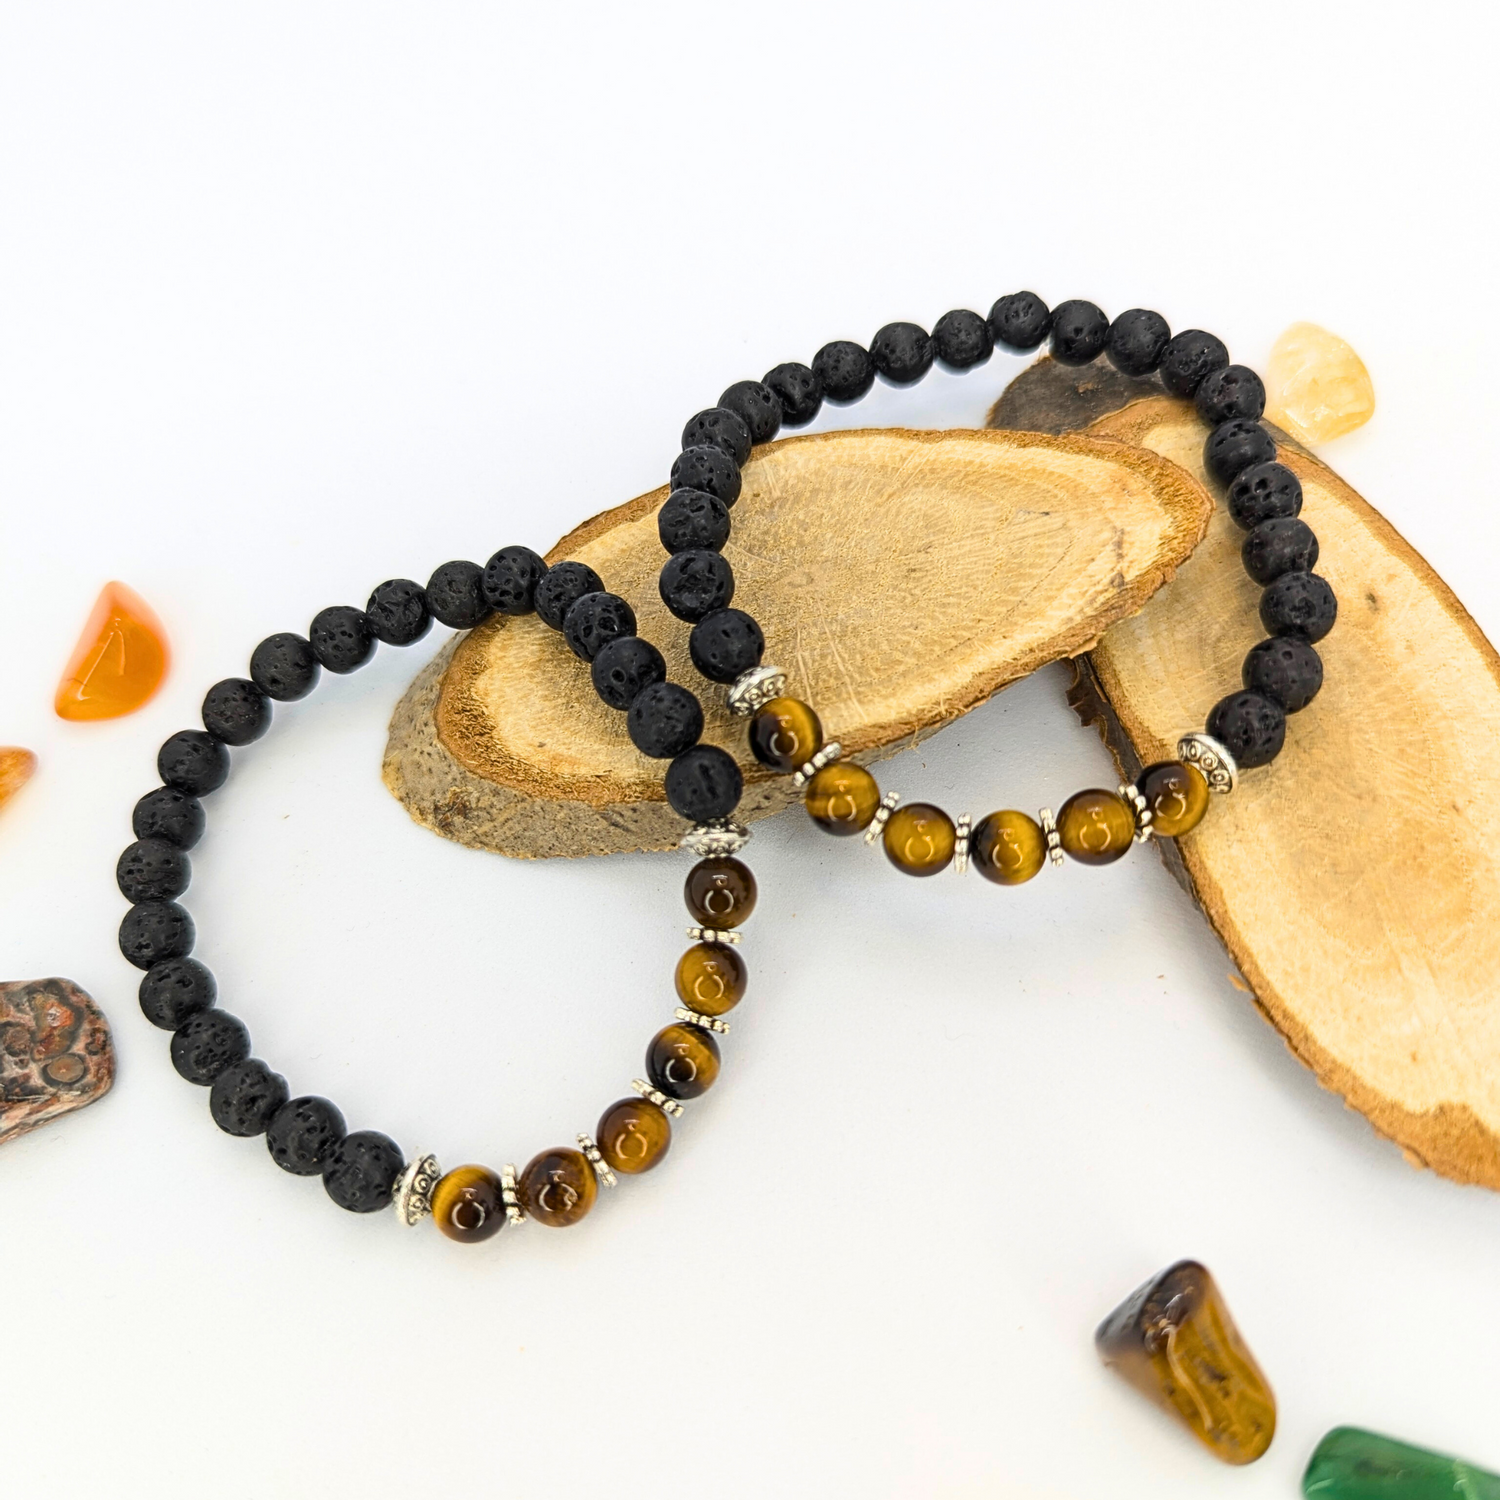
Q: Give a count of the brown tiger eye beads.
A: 12